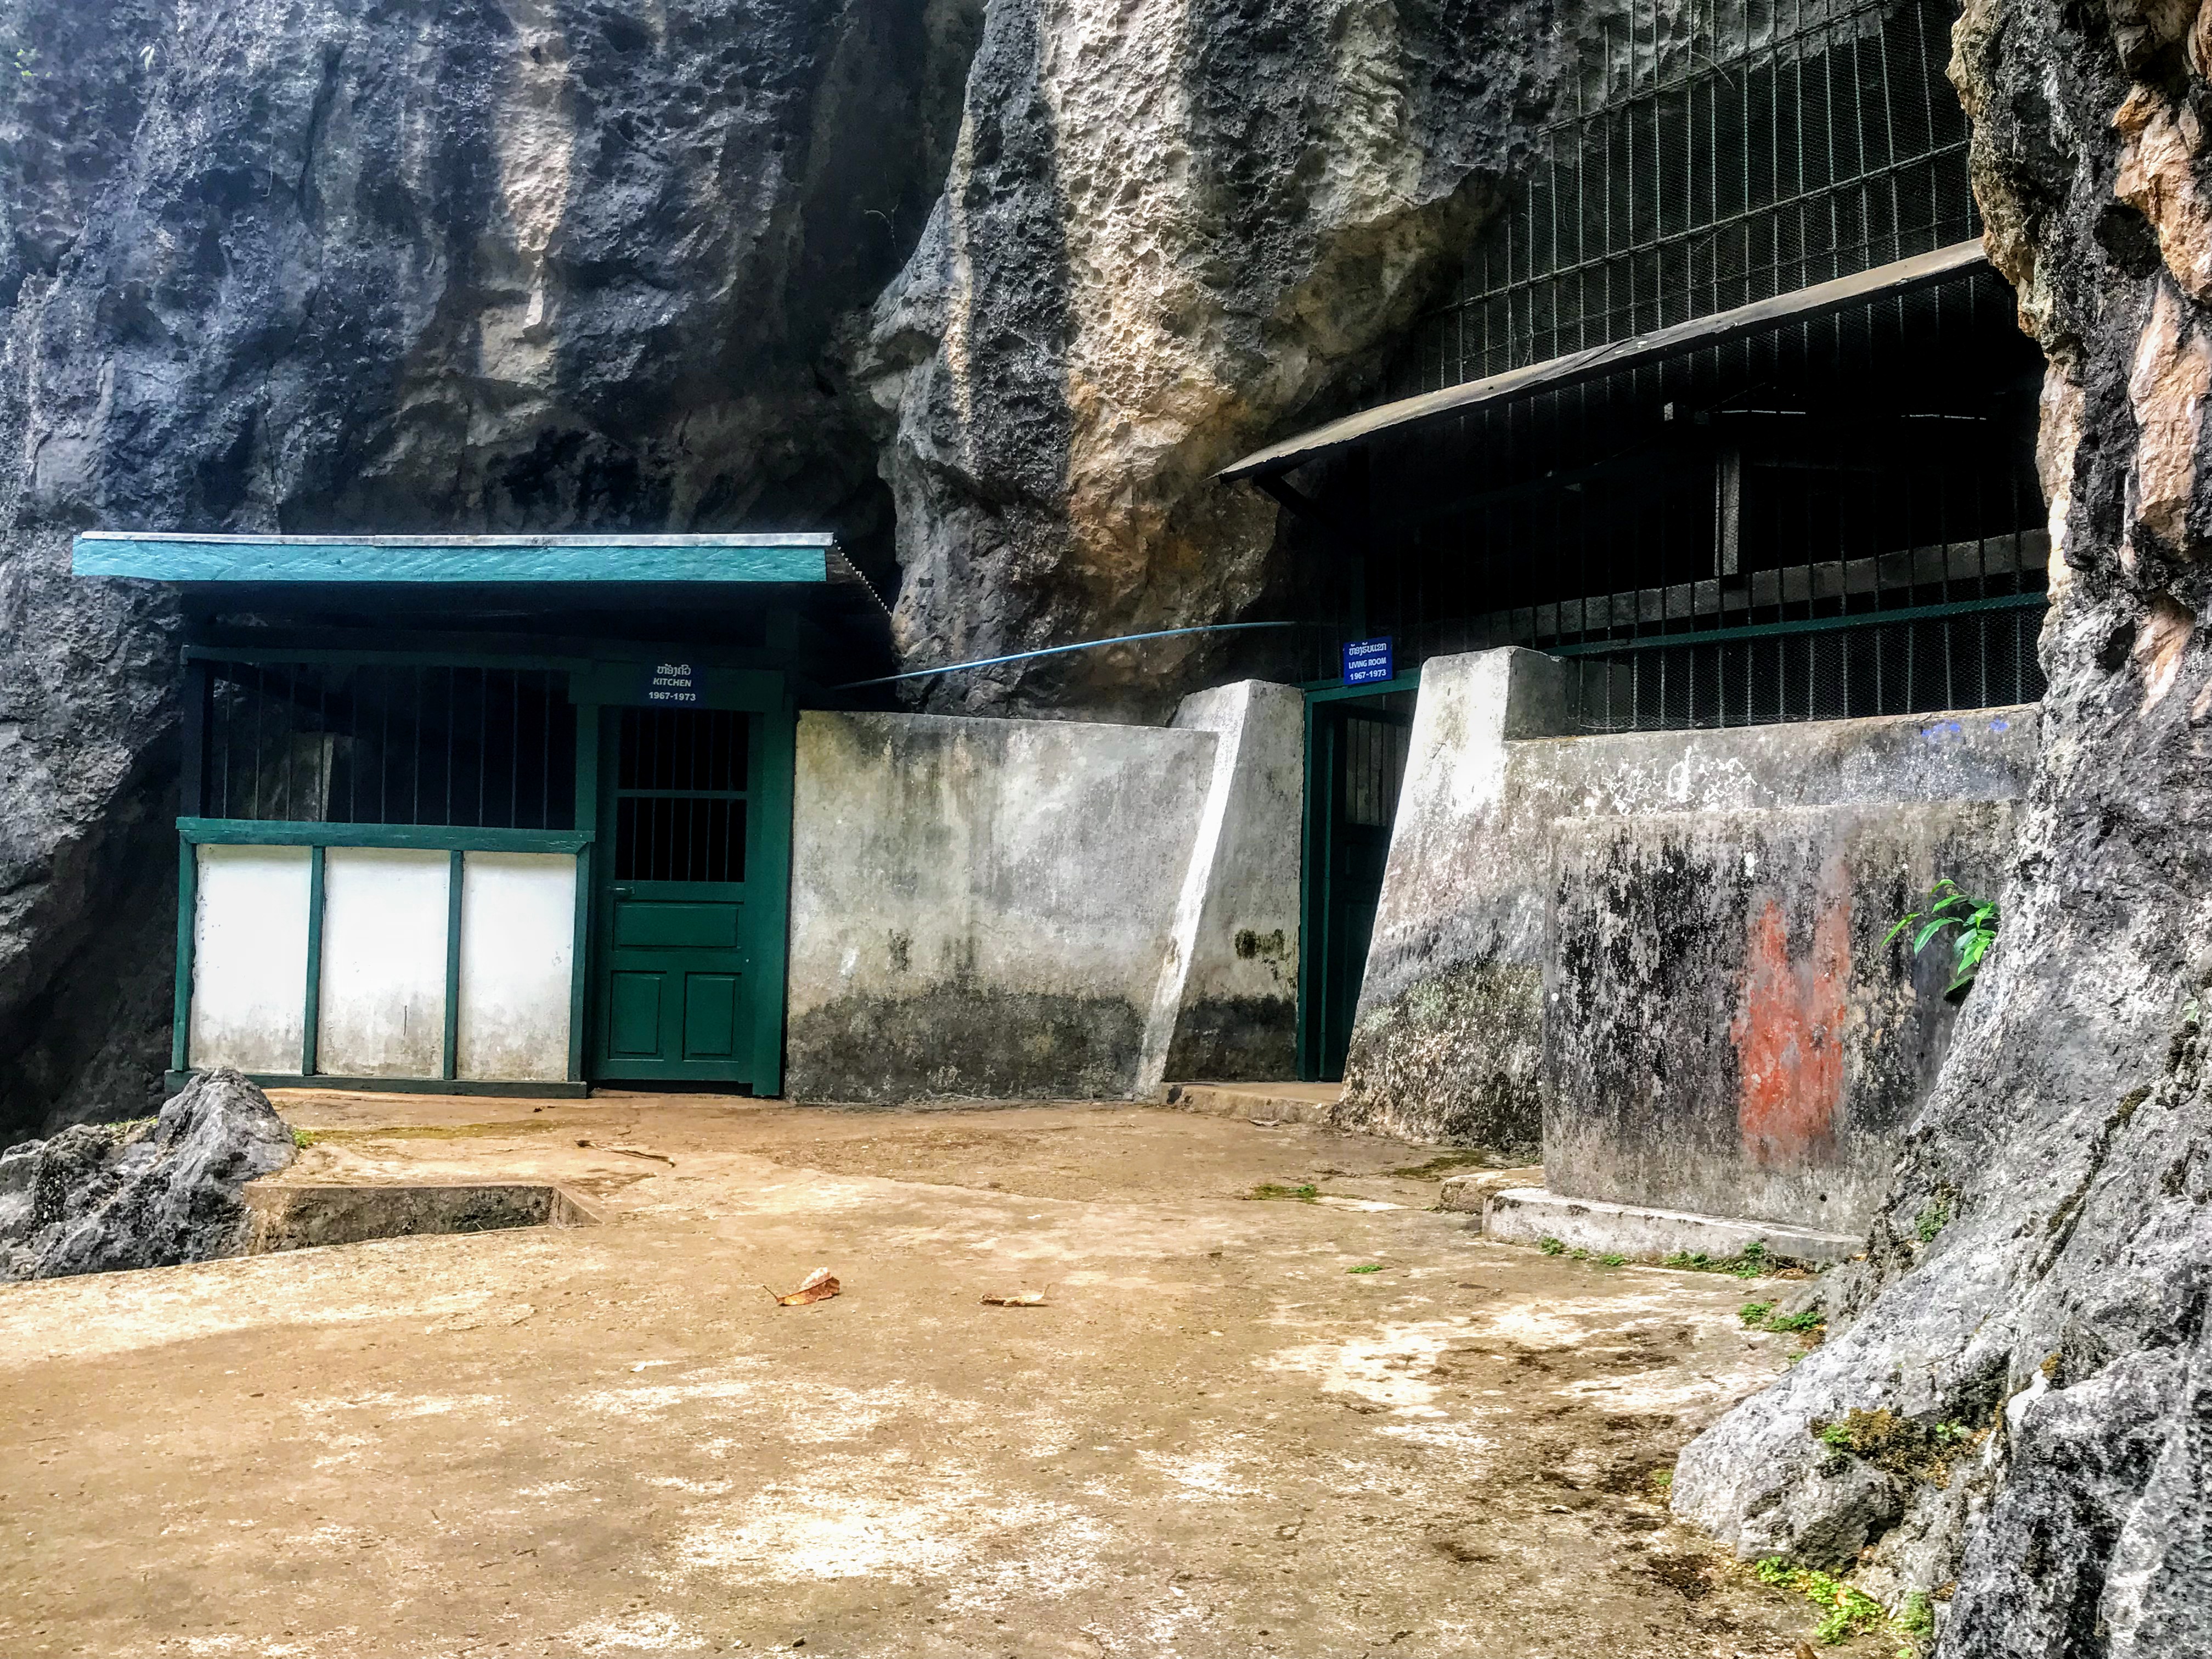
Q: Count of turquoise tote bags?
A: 0